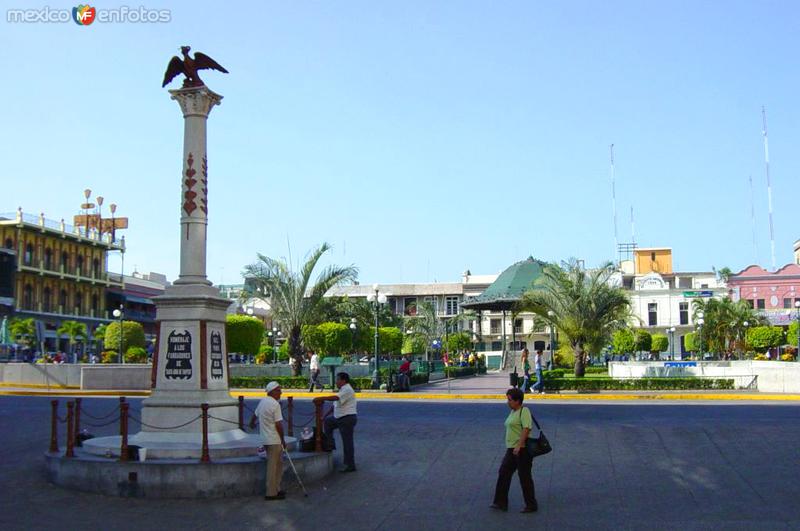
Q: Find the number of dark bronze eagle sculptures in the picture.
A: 1